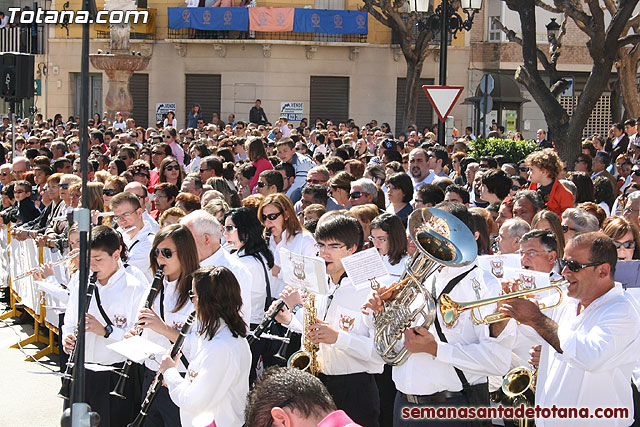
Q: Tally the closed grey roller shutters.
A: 4